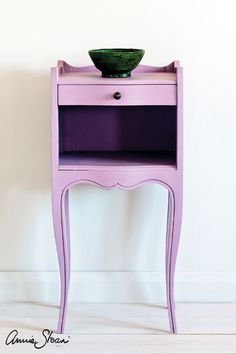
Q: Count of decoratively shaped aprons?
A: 1